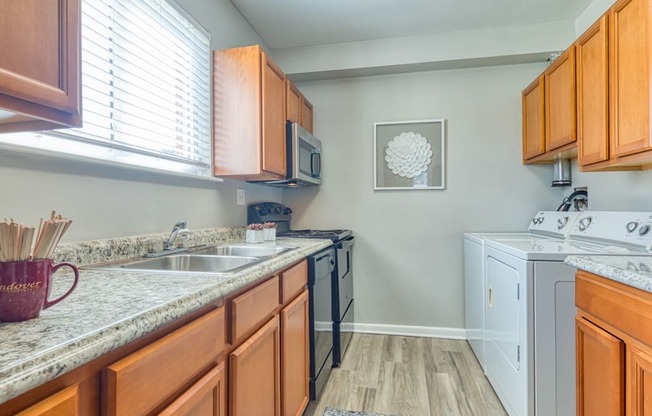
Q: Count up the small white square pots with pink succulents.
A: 2